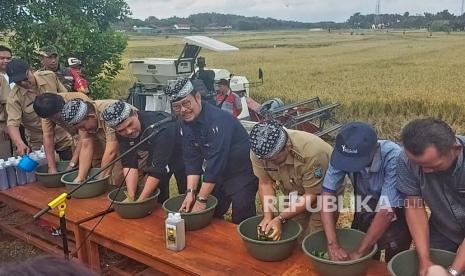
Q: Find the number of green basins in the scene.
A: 7